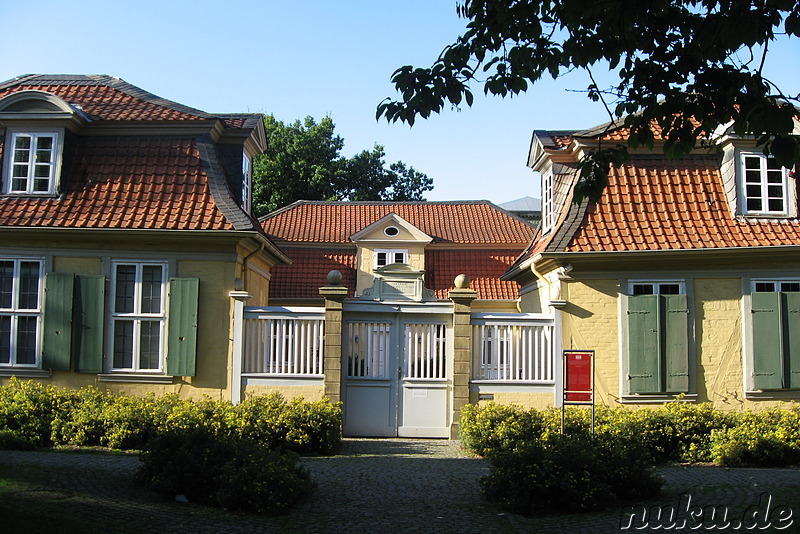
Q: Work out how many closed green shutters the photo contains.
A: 4